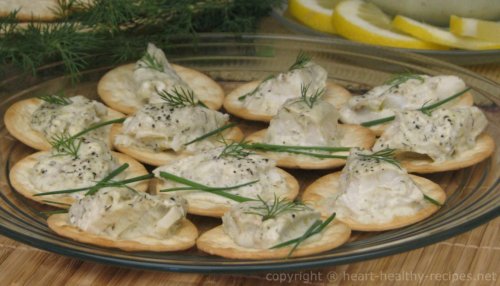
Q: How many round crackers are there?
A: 12